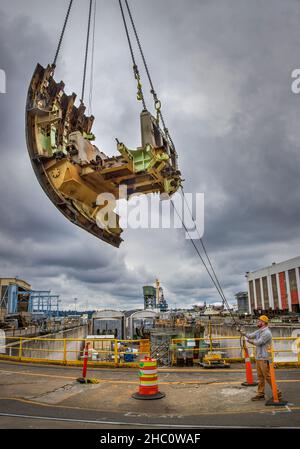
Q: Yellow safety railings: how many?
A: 2